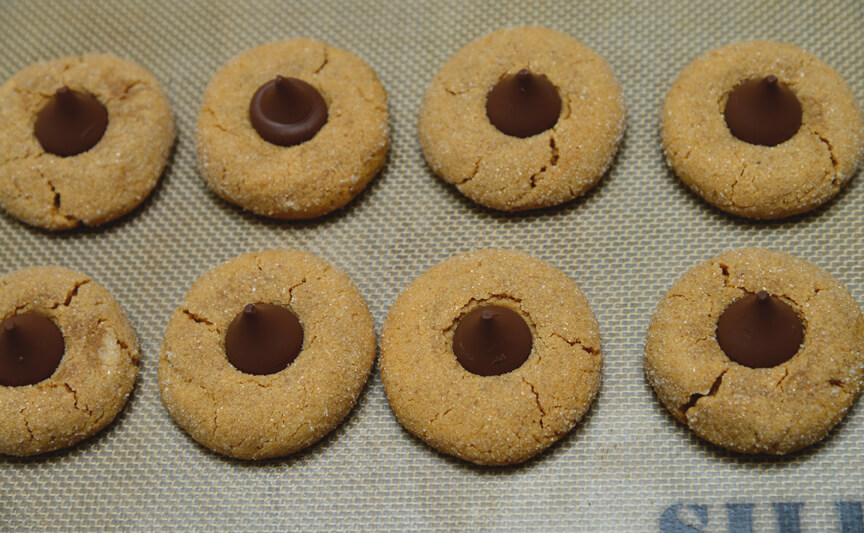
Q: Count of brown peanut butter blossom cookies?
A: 8